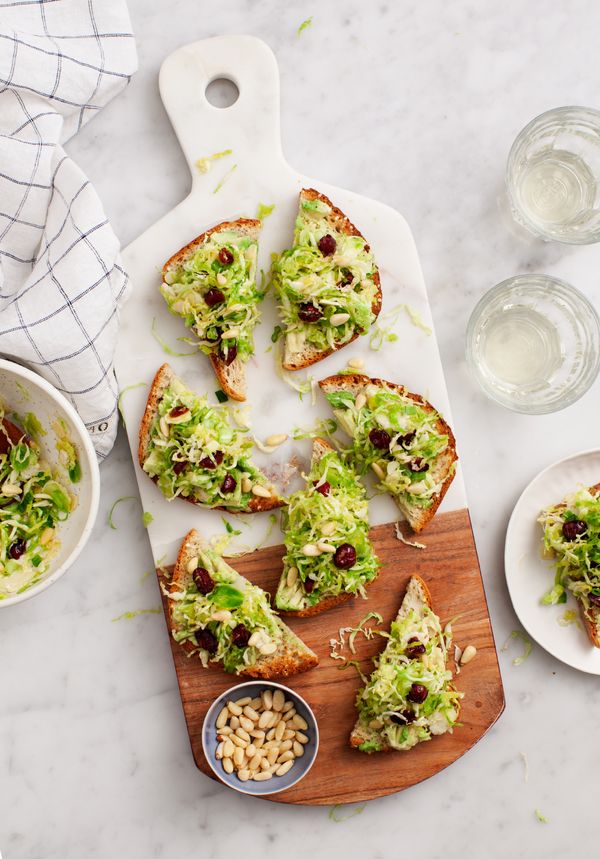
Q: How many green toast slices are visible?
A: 8